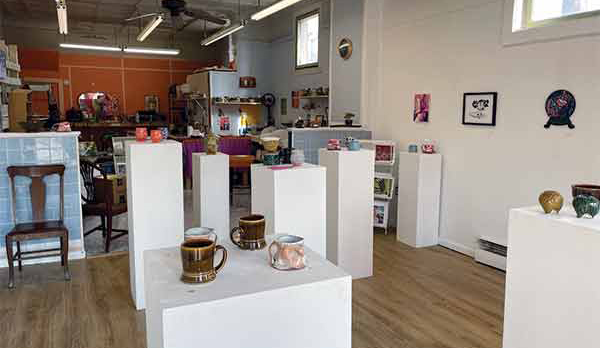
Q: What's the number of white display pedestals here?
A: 7